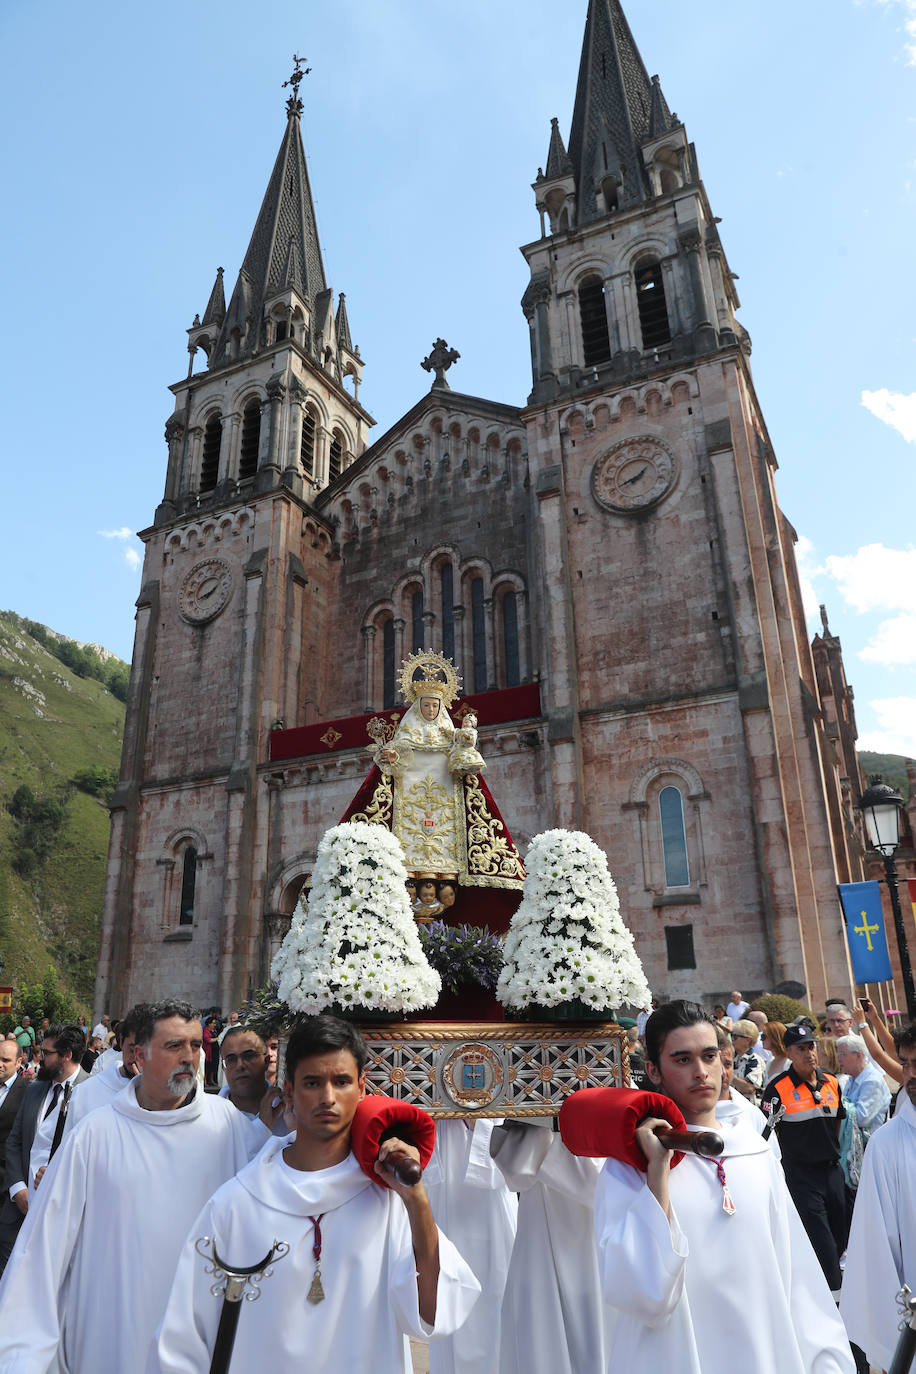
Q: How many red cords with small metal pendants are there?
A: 2